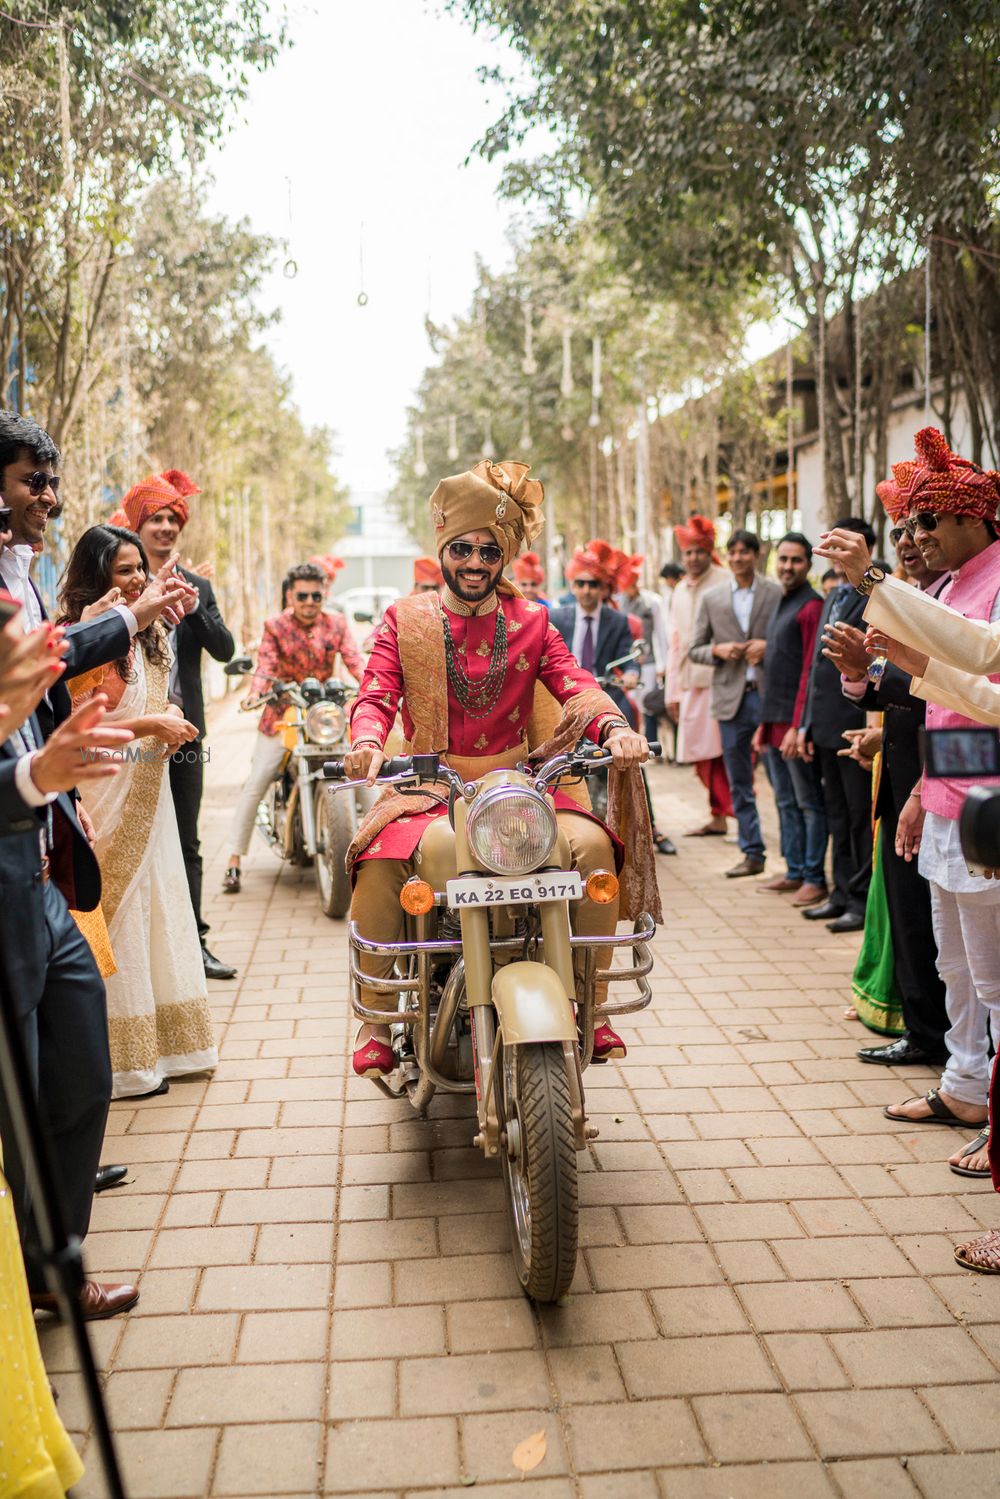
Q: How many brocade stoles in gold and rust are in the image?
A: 1